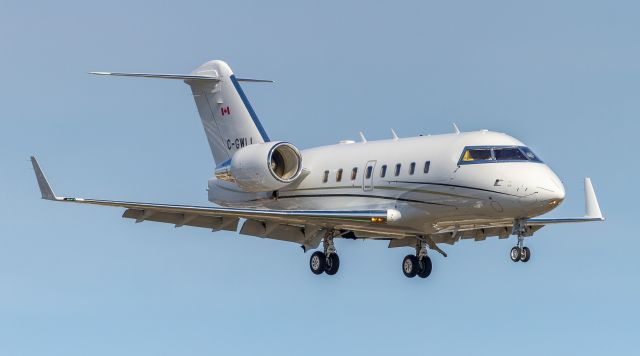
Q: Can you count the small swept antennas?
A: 3